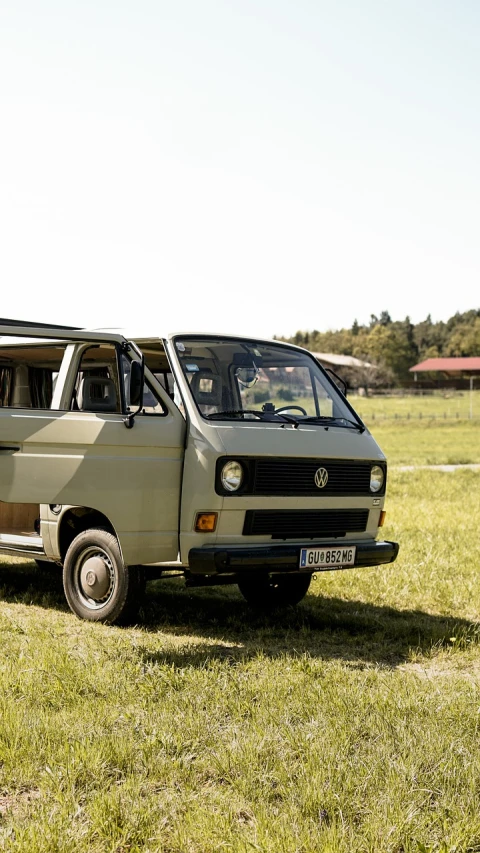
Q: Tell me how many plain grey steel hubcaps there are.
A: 1